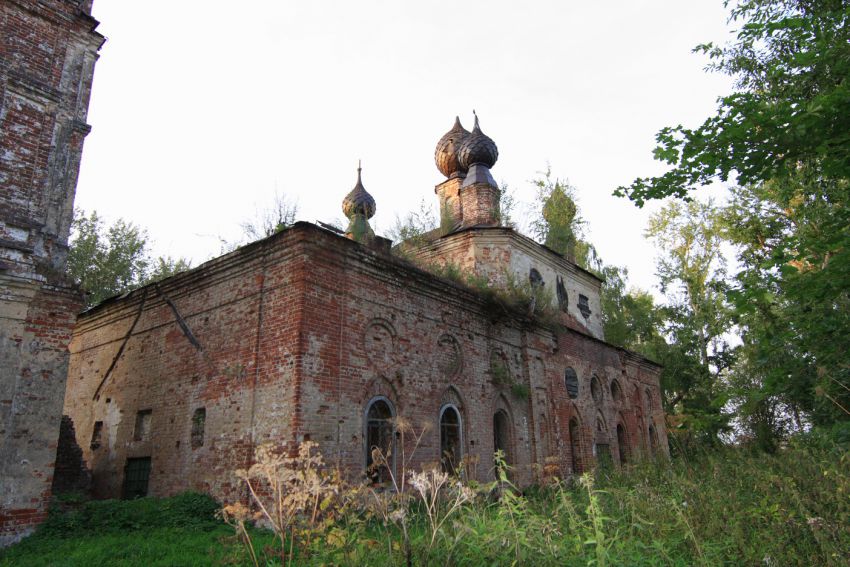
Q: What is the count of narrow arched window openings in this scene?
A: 6